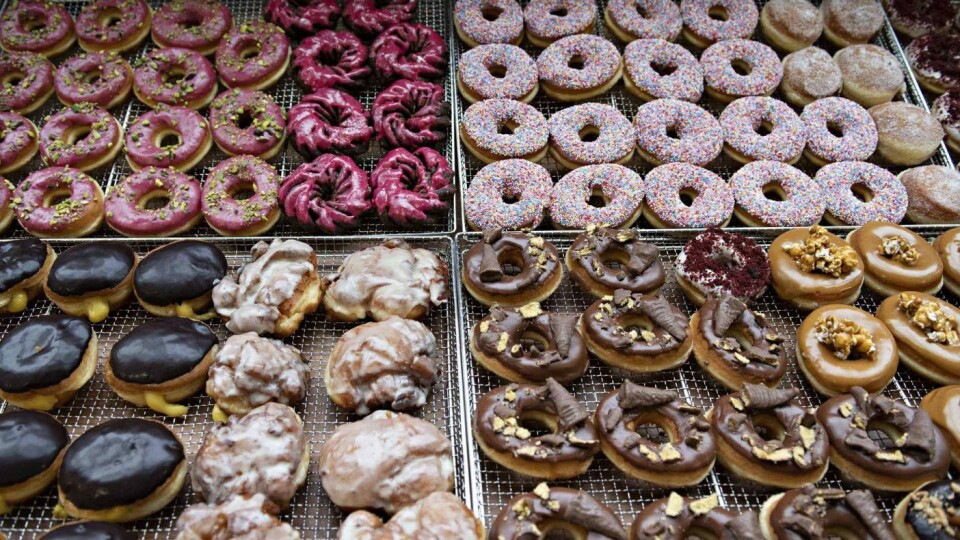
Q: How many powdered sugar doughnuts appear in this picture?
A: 6